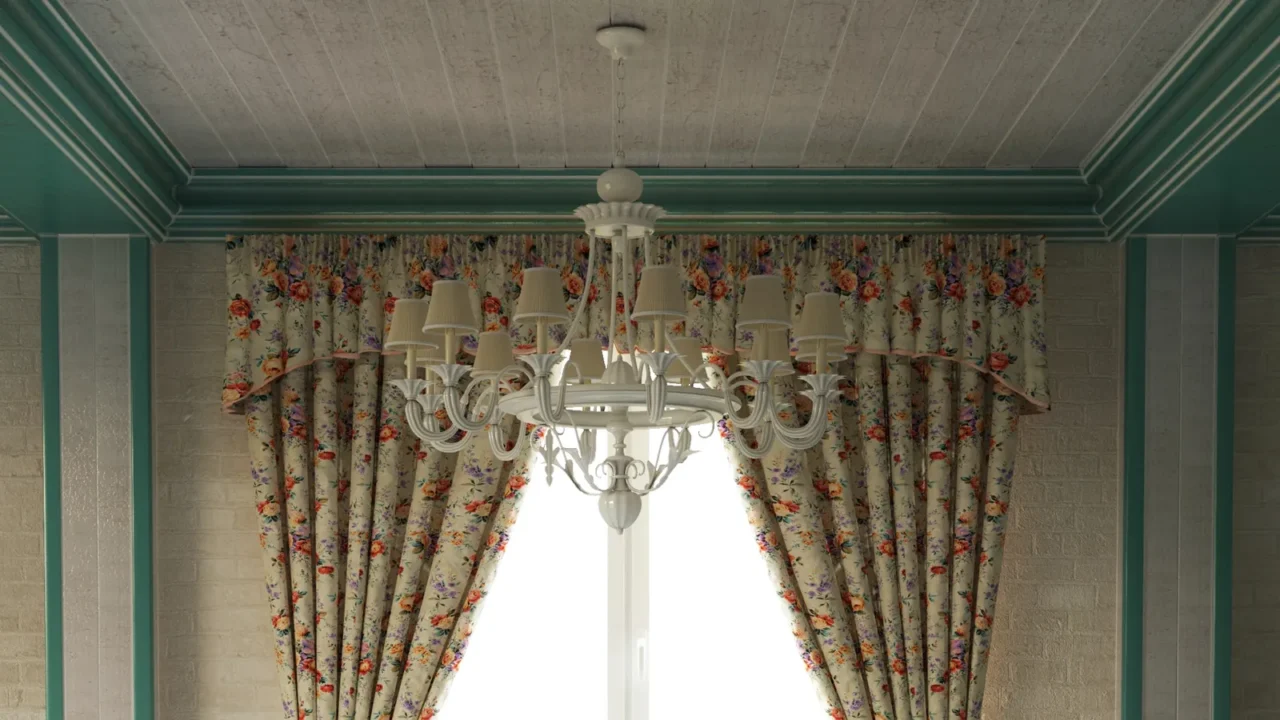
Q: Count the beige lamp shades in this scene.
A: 12